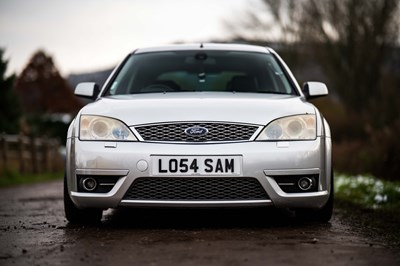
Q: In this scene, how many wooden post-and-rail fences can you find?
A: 1